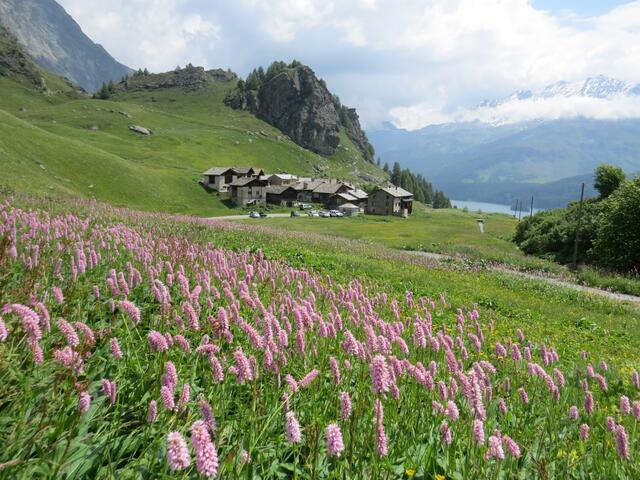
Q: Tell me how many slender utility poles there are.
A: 4